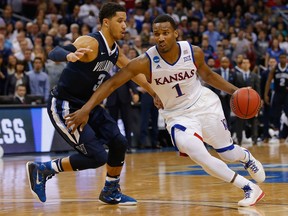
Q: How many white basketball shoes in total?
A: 2